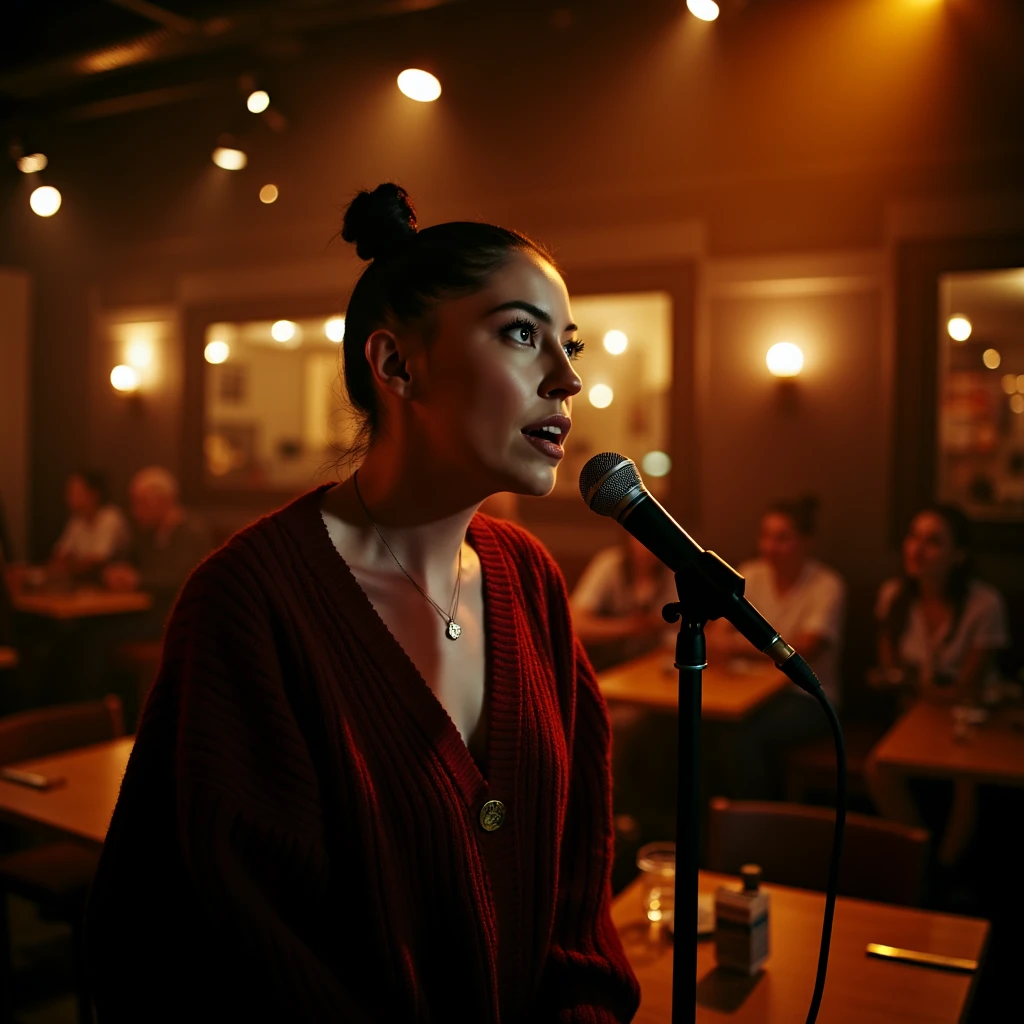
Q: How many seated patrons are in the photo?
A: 5